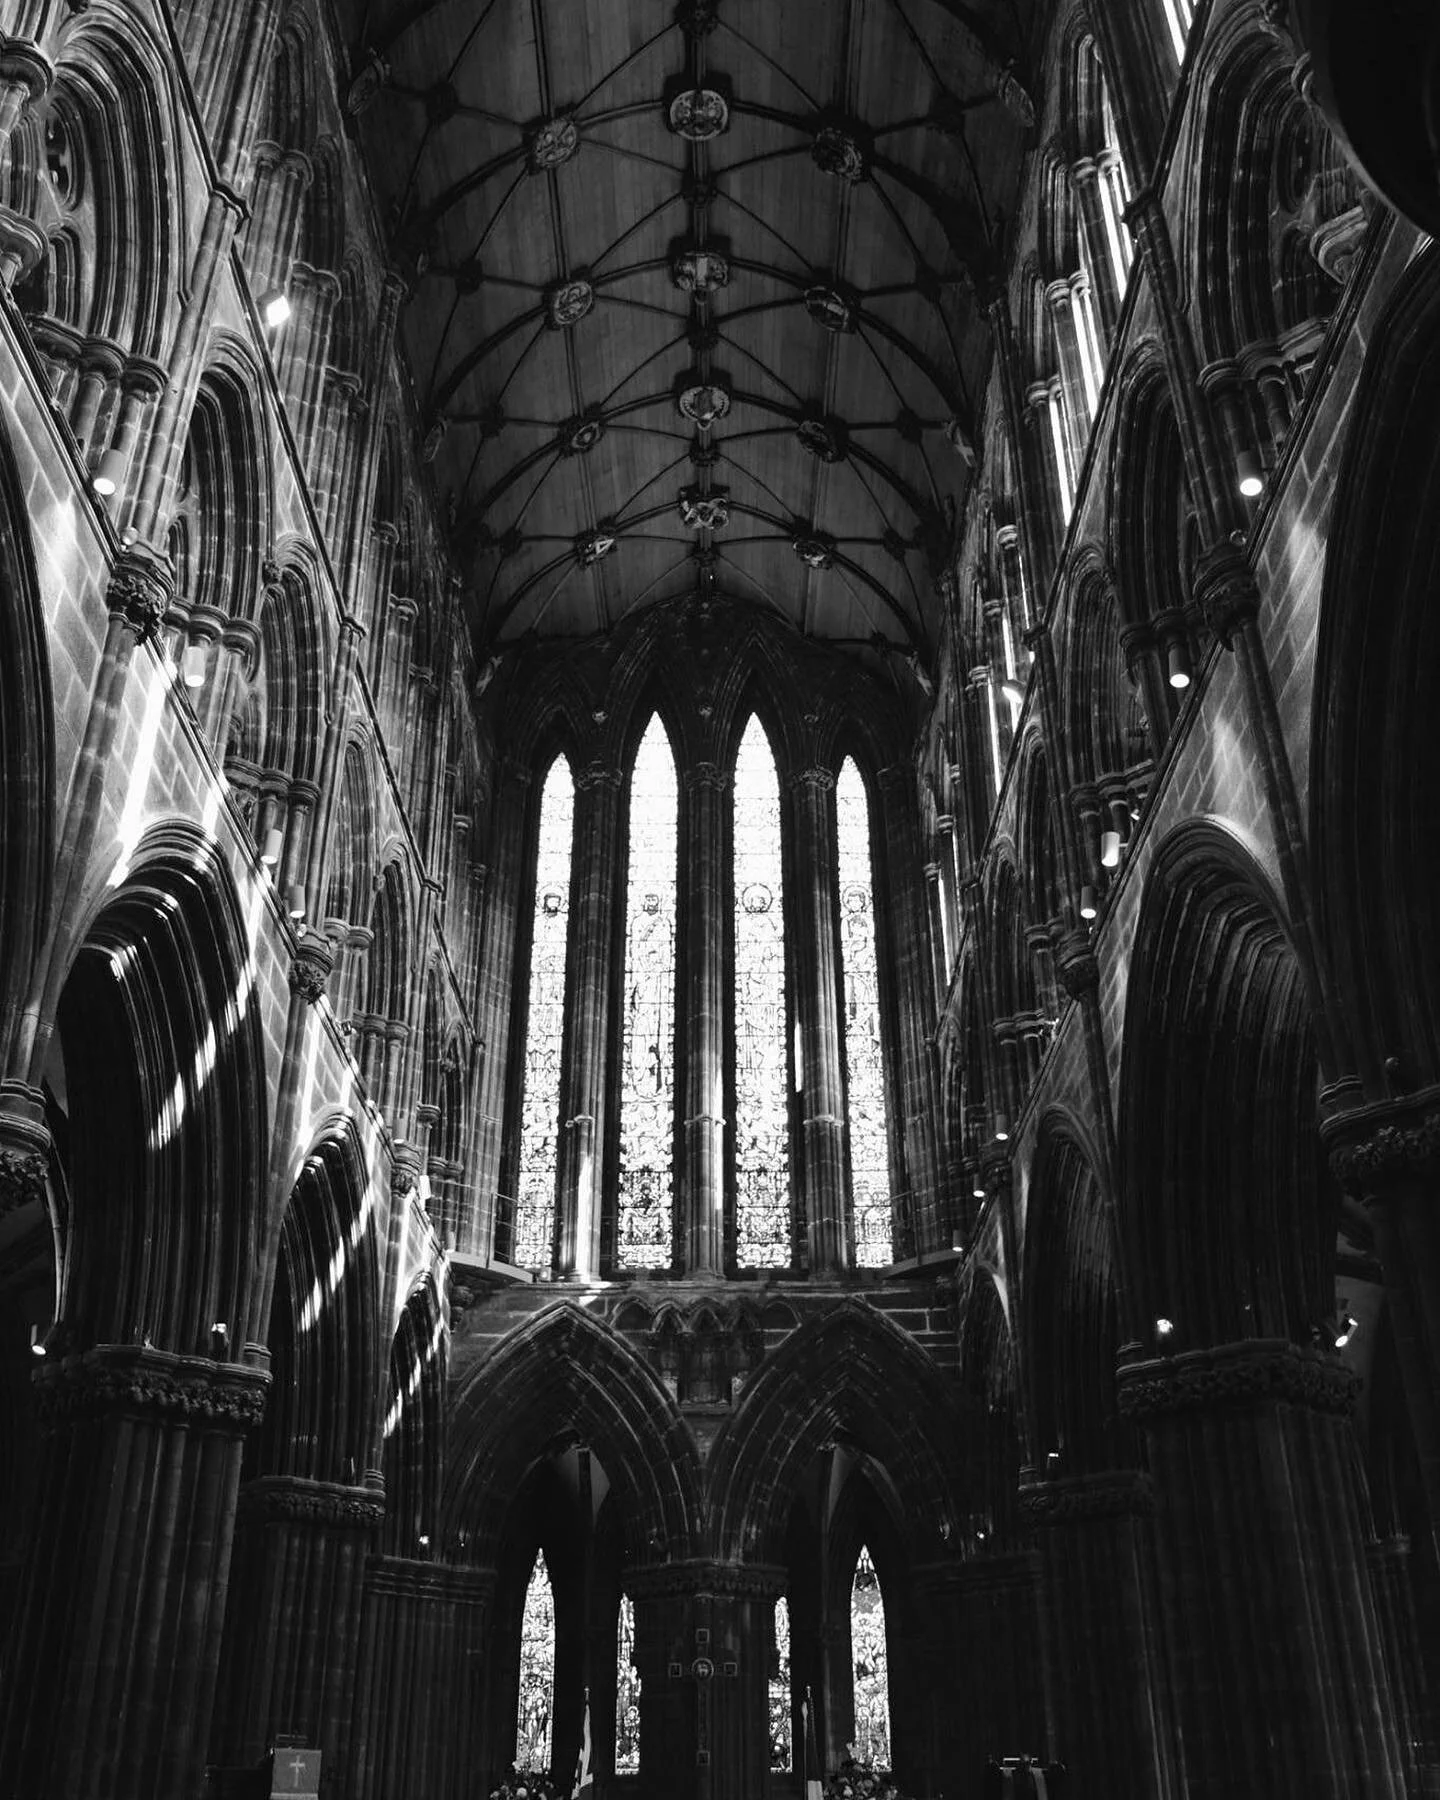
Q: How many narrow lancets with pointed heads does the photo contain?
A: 8